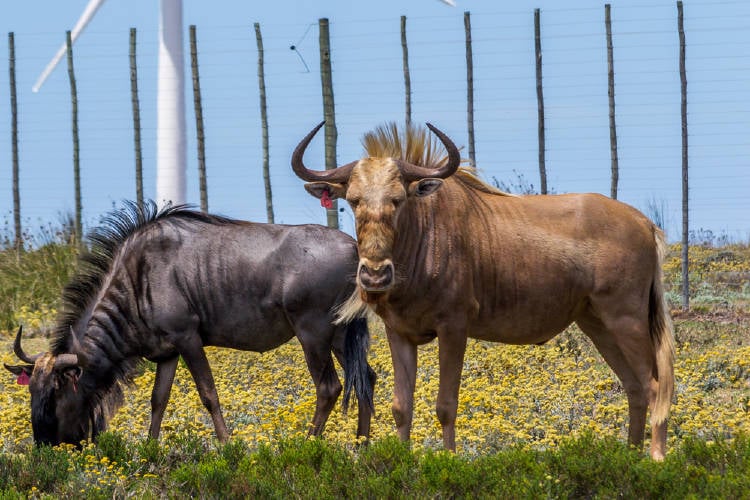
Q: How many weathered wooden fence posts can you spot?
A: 11